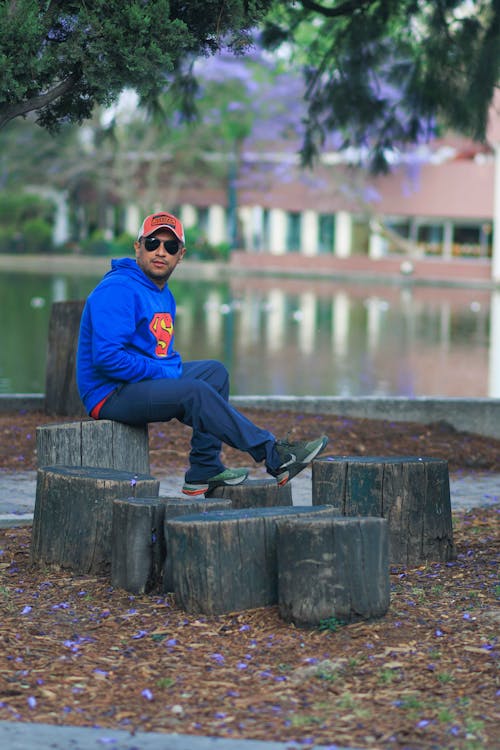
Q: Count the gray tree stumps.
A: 8